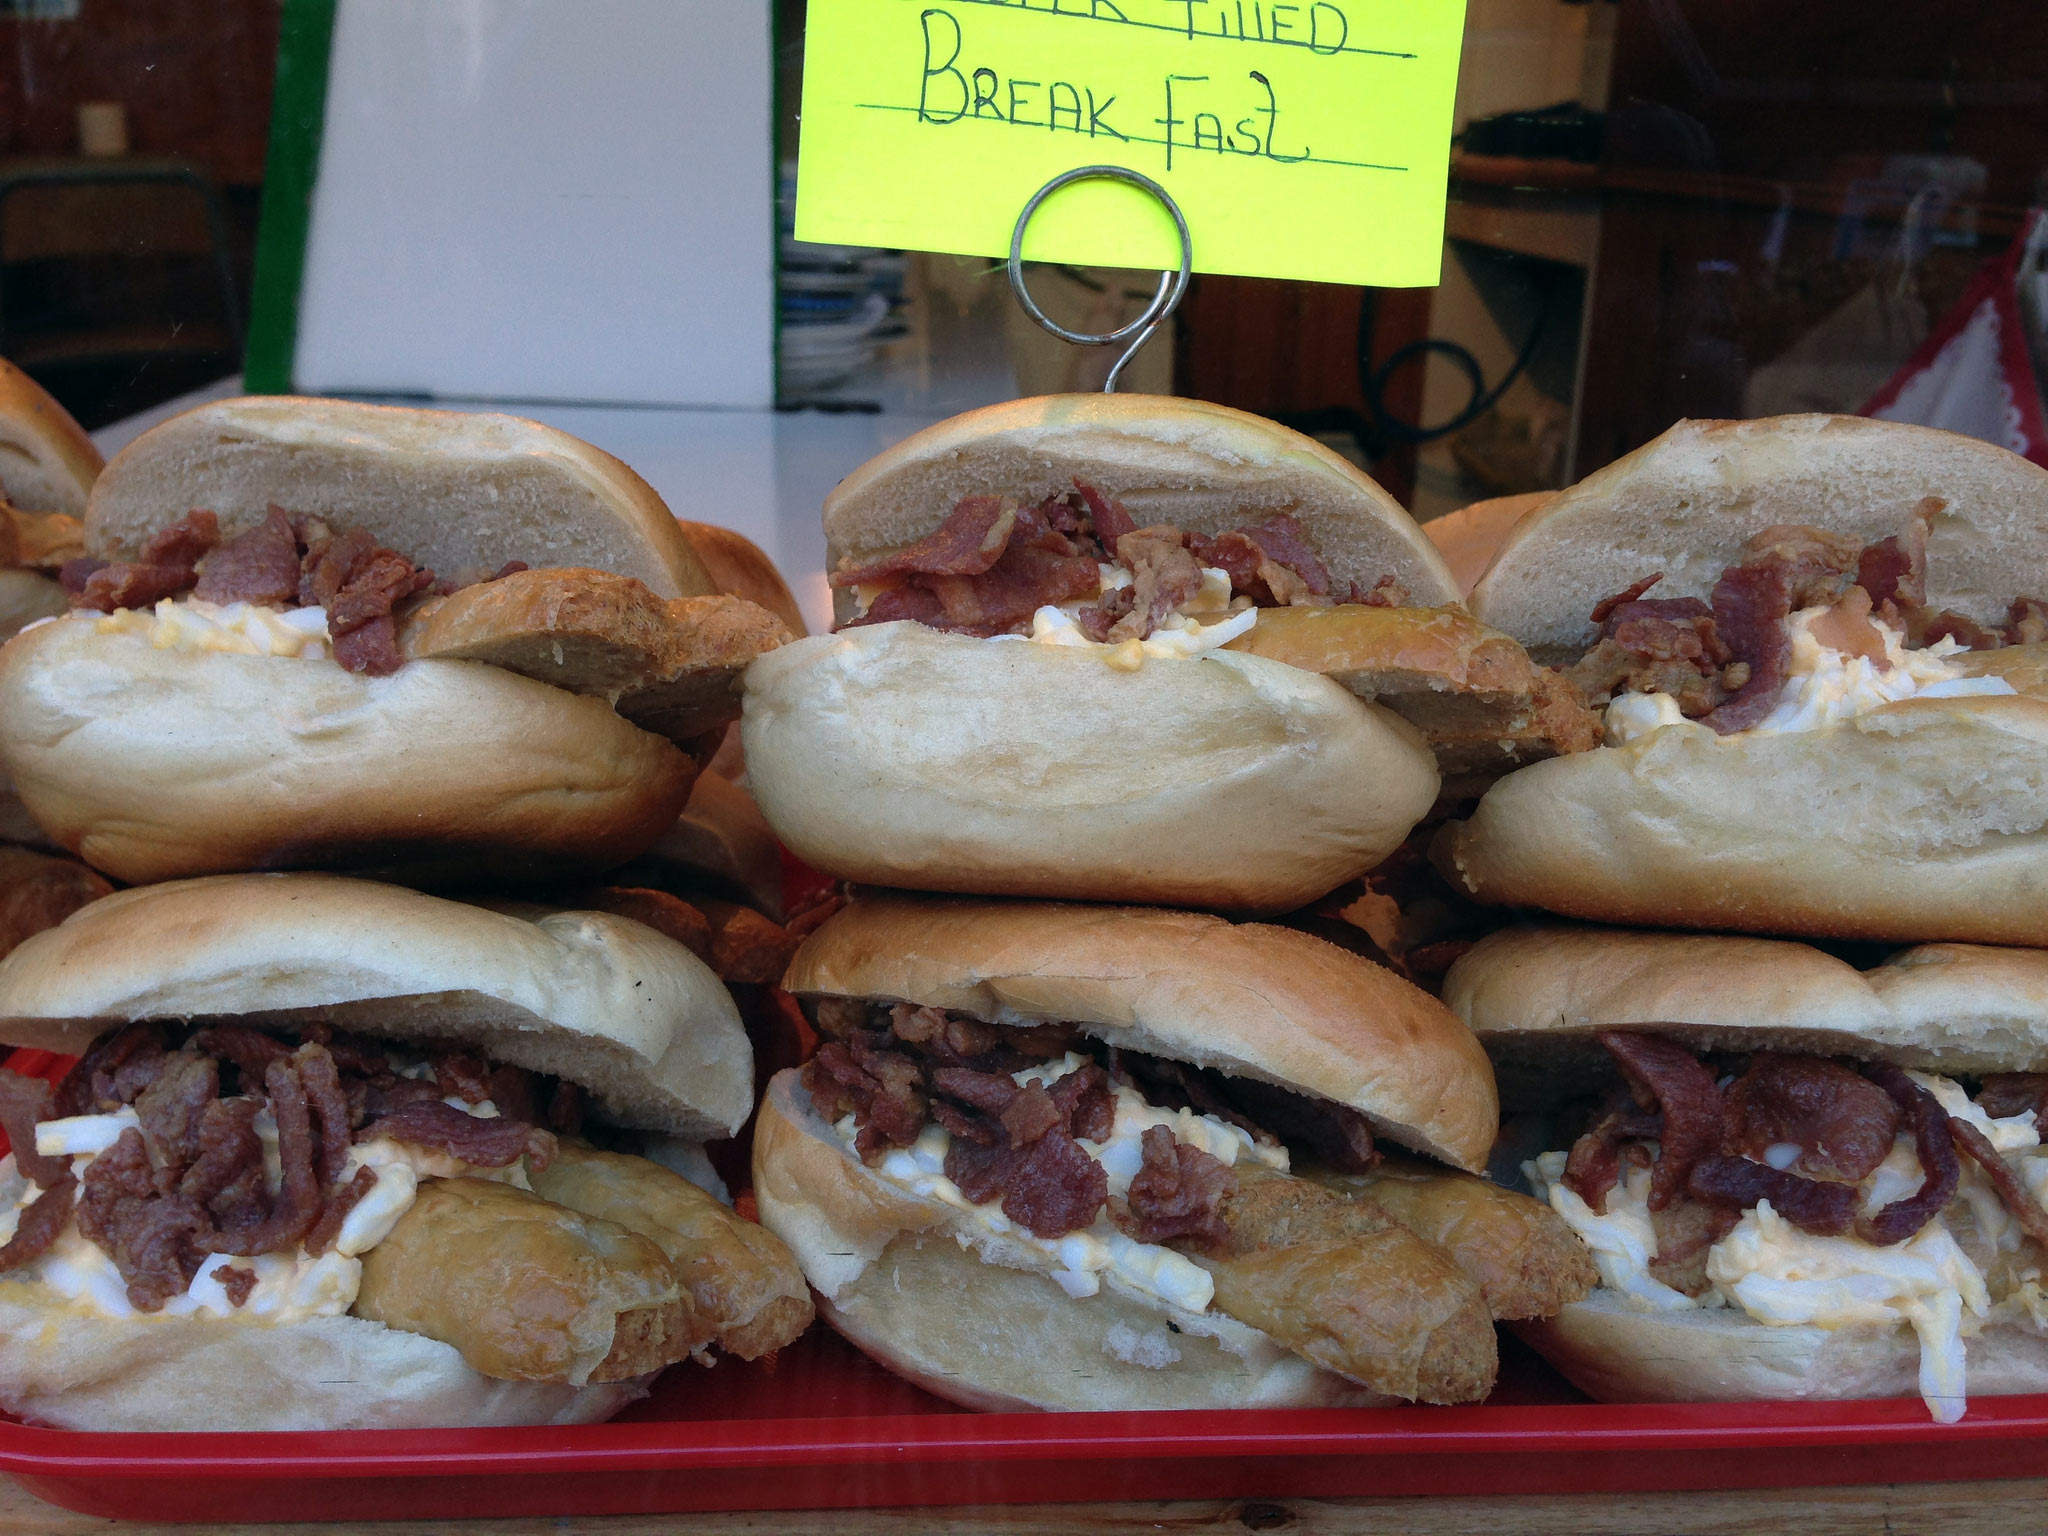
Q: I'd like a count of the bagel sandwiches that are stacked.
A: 6